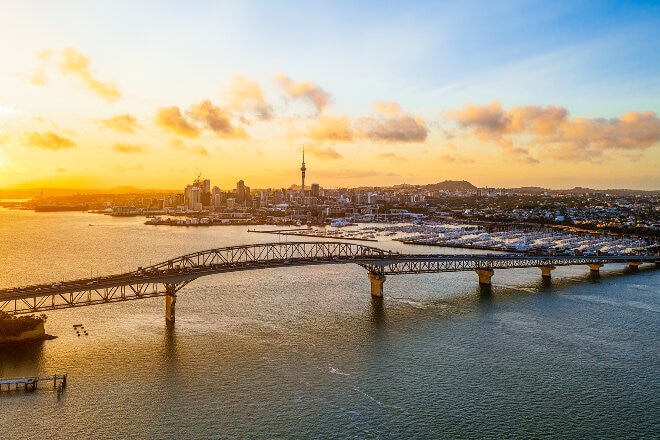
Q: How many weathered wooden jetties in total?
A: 1